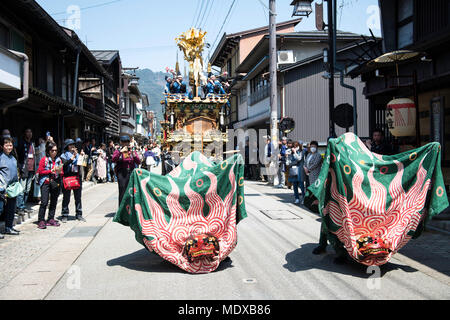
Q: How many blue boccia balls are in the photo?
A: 0